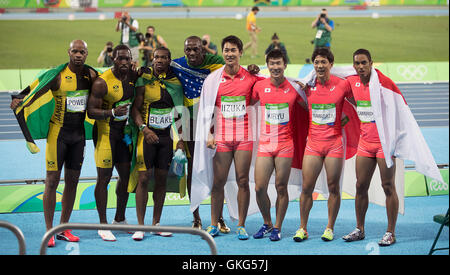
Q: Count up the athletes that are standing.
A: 8